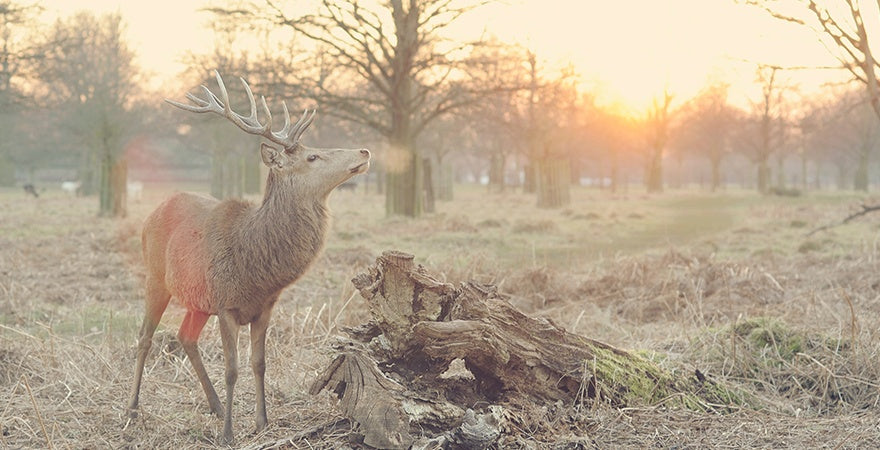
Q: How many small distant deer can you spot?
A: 3